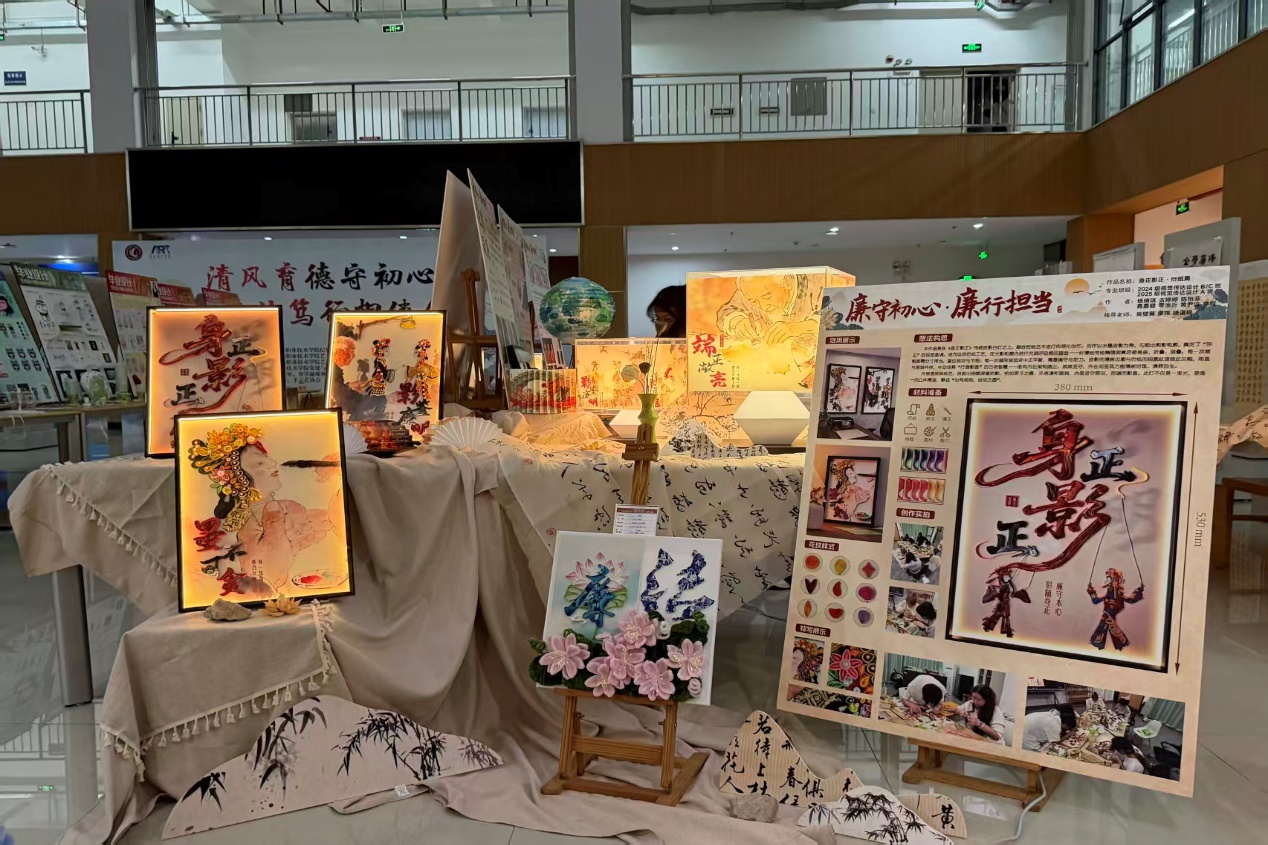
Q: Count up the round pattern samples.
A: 9